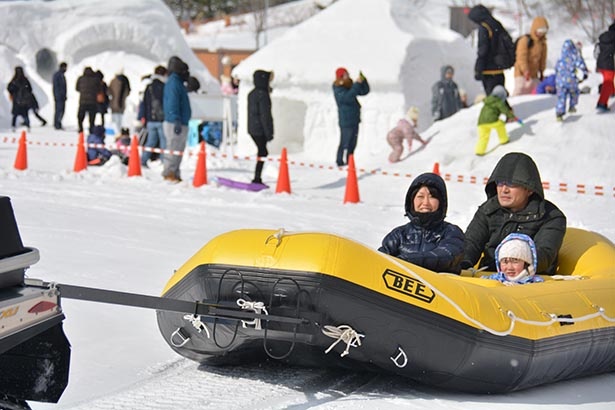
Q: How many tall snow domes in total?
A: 2